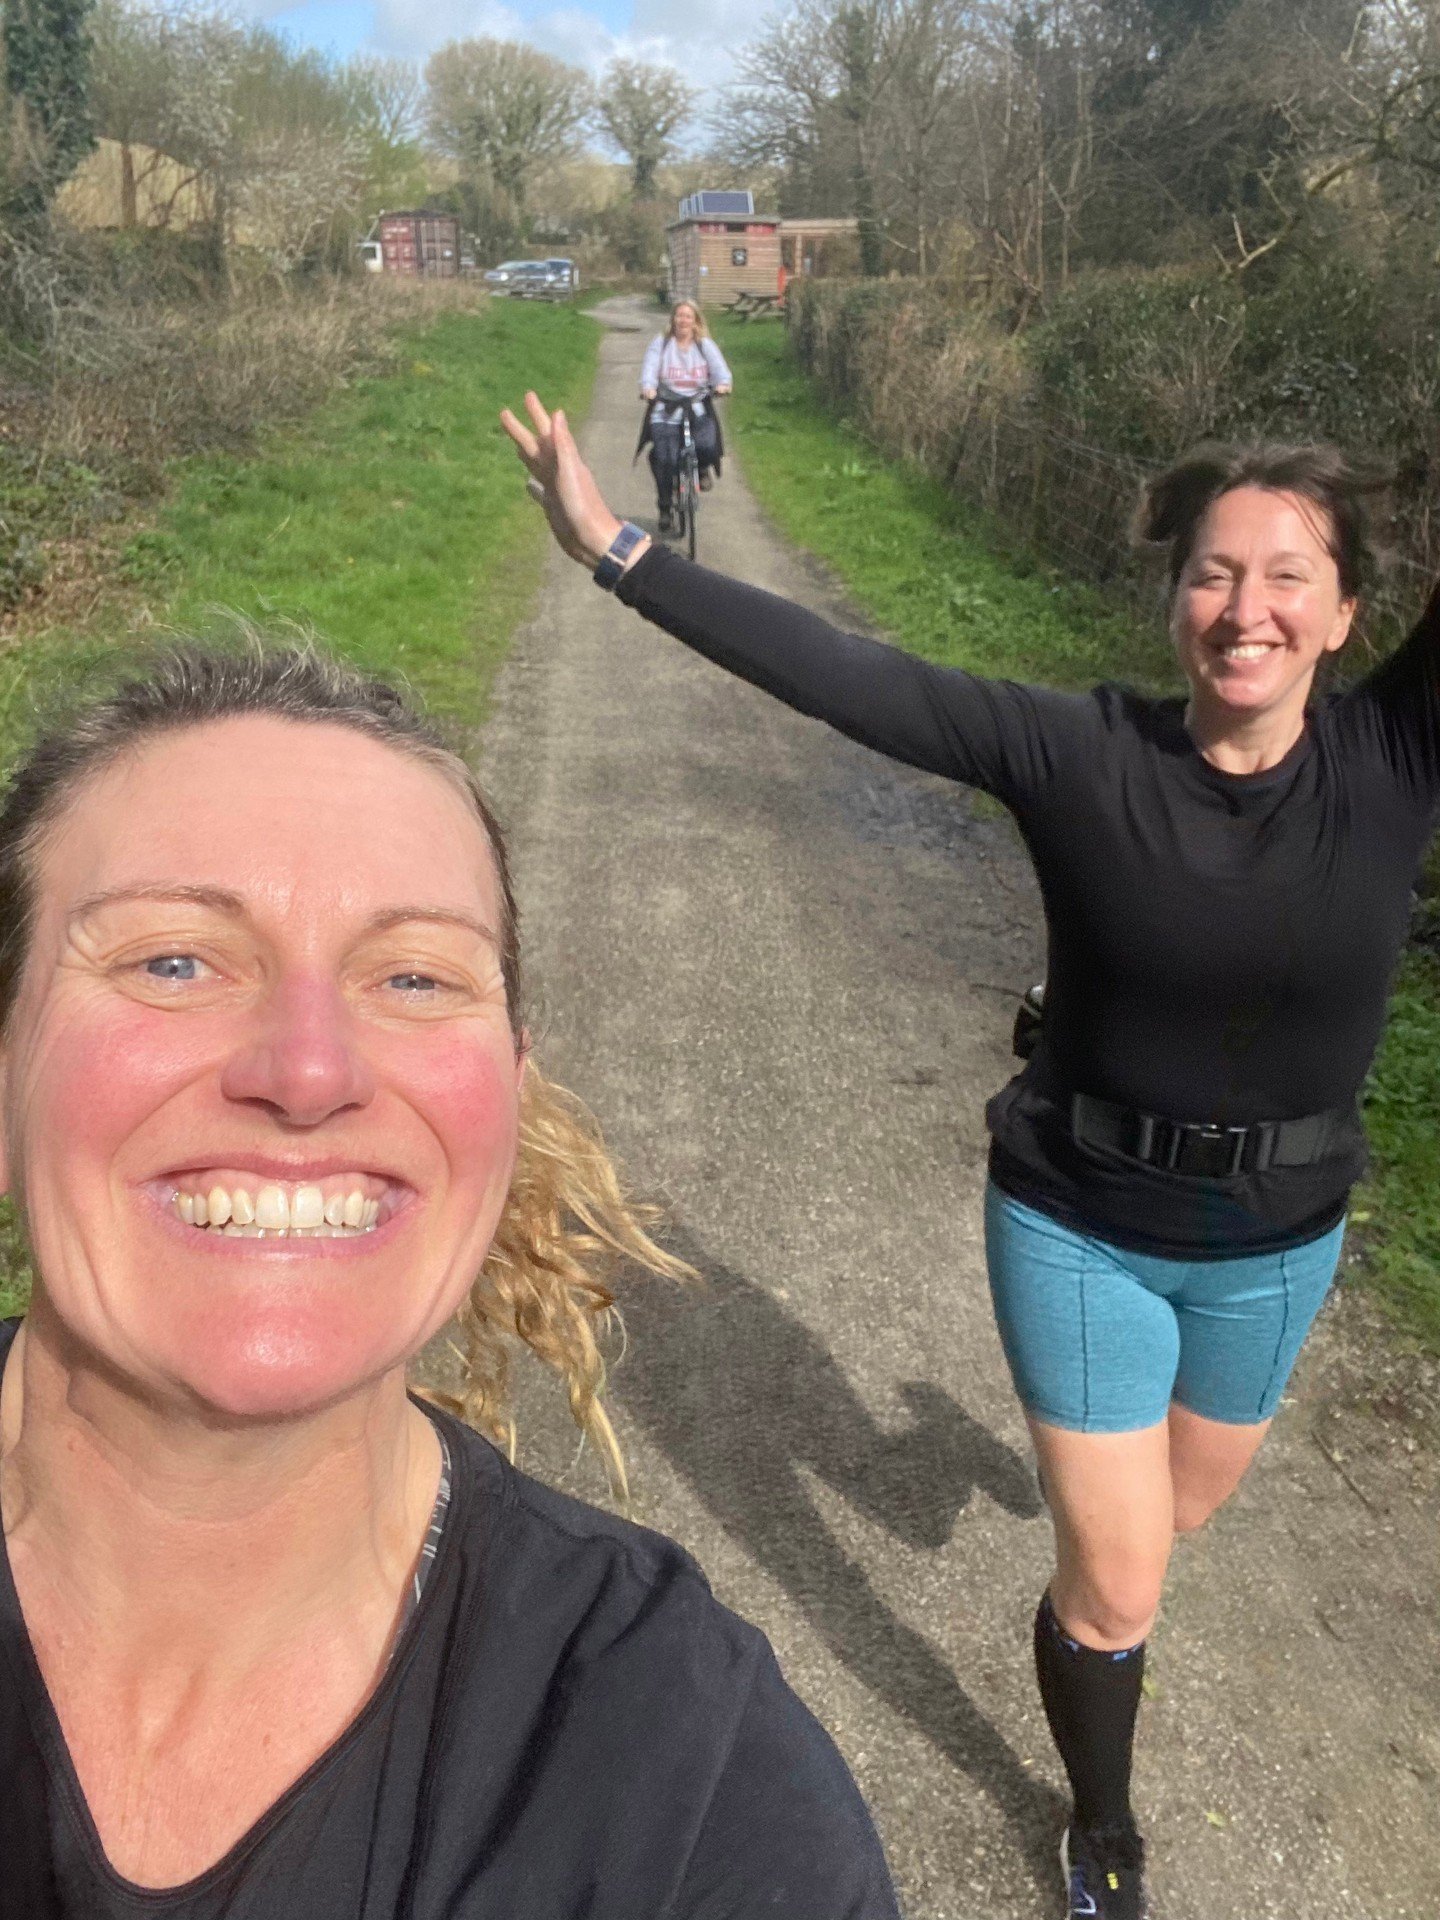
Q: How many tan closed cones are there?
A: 0